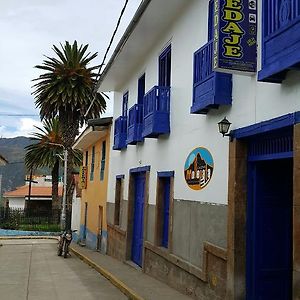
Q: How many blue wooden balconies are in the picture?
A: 5